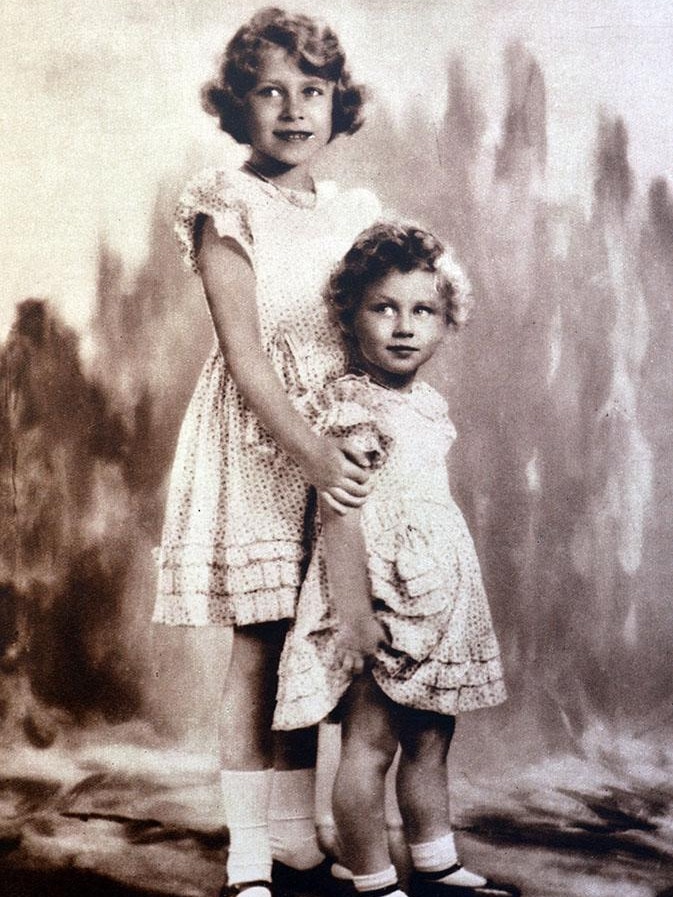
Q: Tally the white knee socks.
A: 2